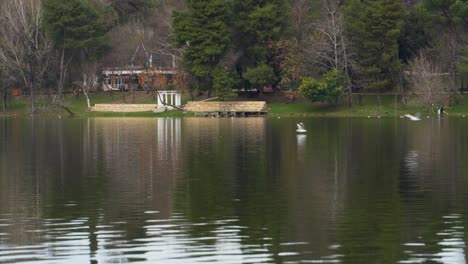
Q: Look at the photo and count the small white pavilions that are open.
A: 1